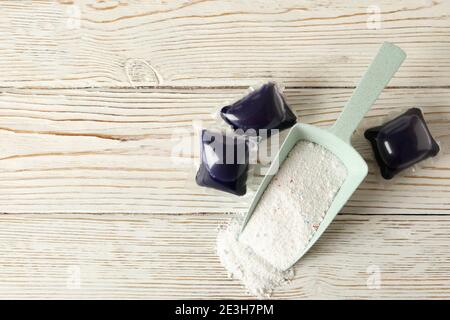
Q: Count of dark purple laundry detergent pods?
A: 3